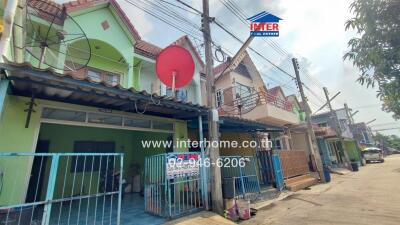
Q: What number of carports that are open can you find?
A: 1